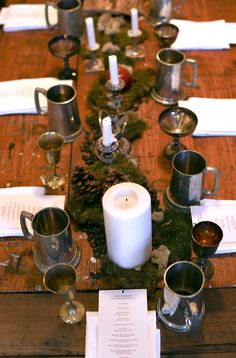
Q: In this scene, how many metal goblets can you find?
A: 6